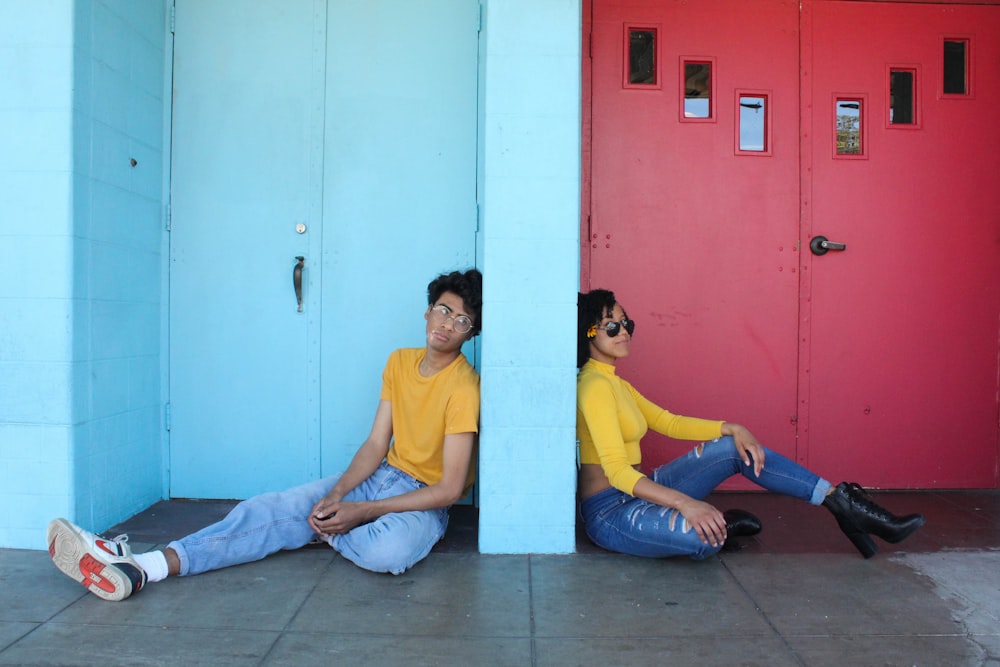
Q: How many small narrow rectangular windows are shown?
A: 6